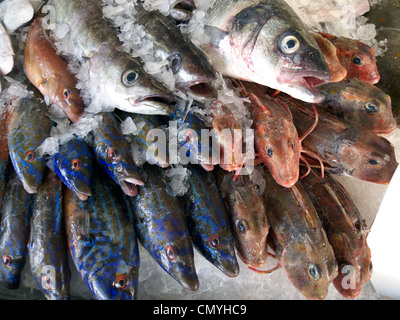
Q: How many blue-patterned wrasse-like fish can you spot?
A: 10